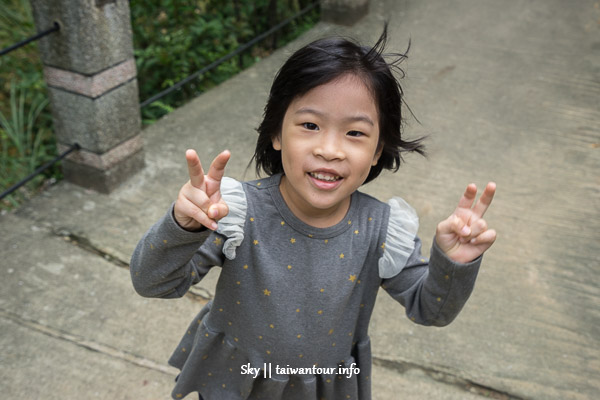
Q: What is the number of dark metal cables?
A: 3